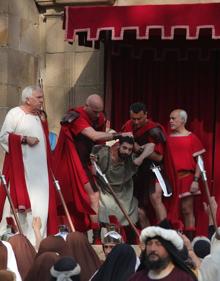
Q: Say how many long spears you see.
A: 4